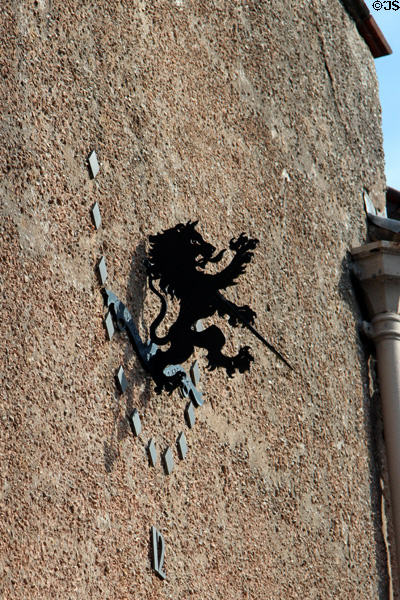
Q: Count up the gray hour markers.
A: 12